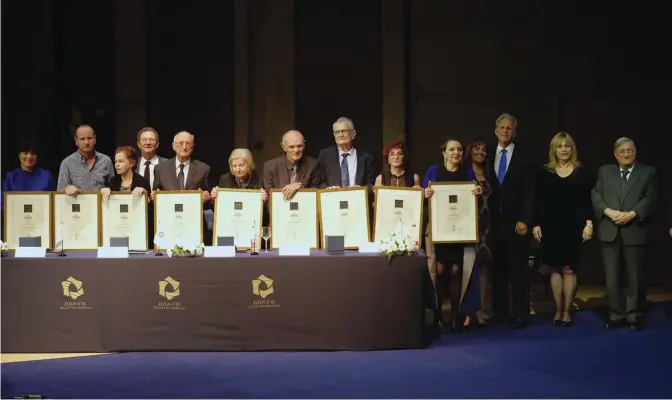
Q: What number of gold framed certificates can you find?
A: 9